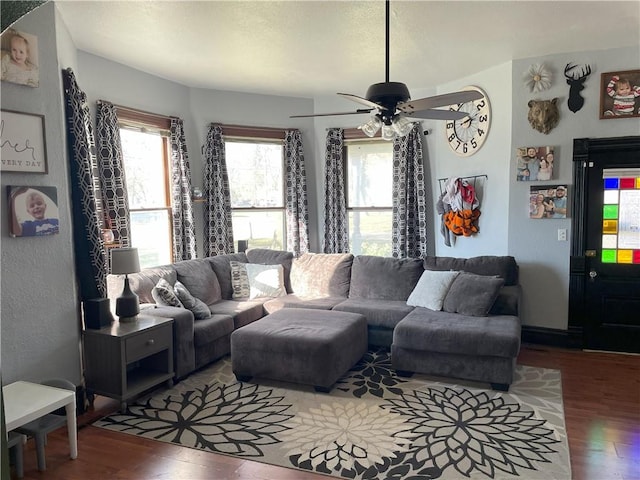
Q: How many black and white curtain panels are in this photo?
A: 7